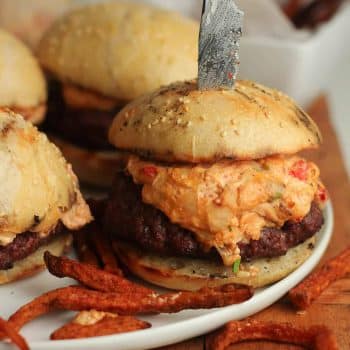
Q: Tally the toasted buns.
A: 4